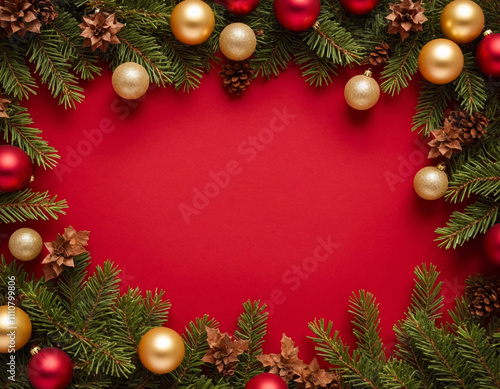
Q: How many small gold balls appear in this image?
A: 5